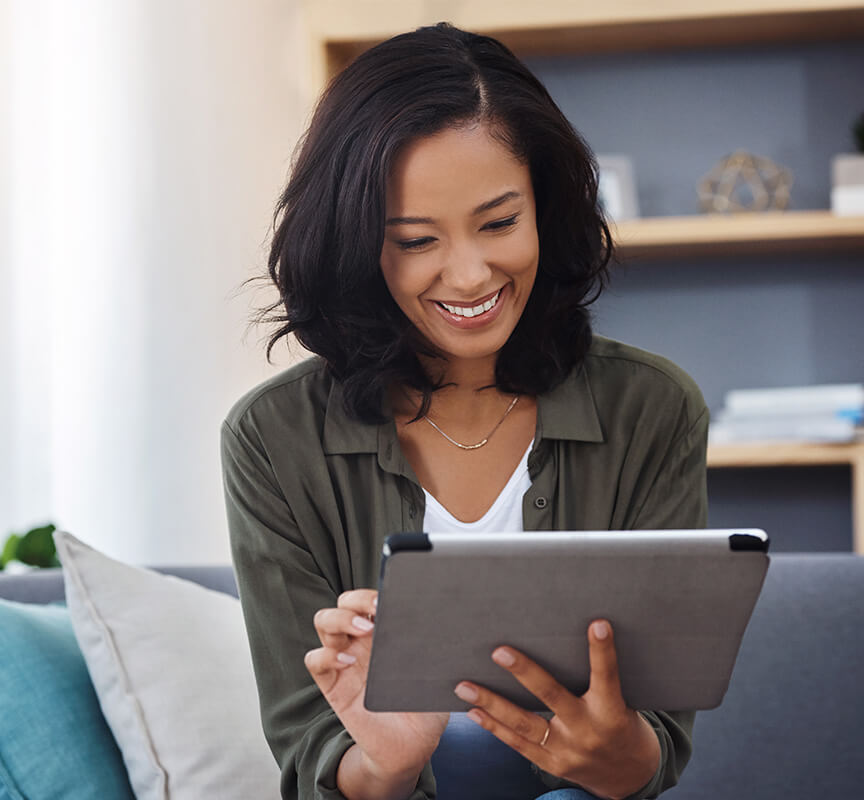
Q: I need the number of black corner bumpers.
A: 2